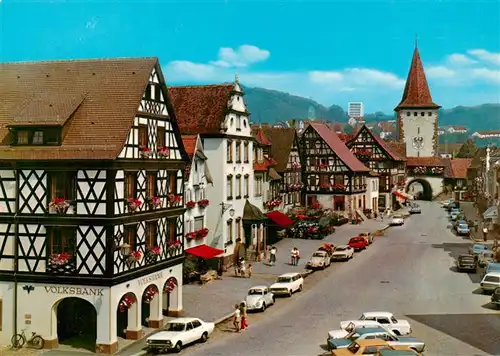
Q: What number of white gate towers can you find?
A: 1